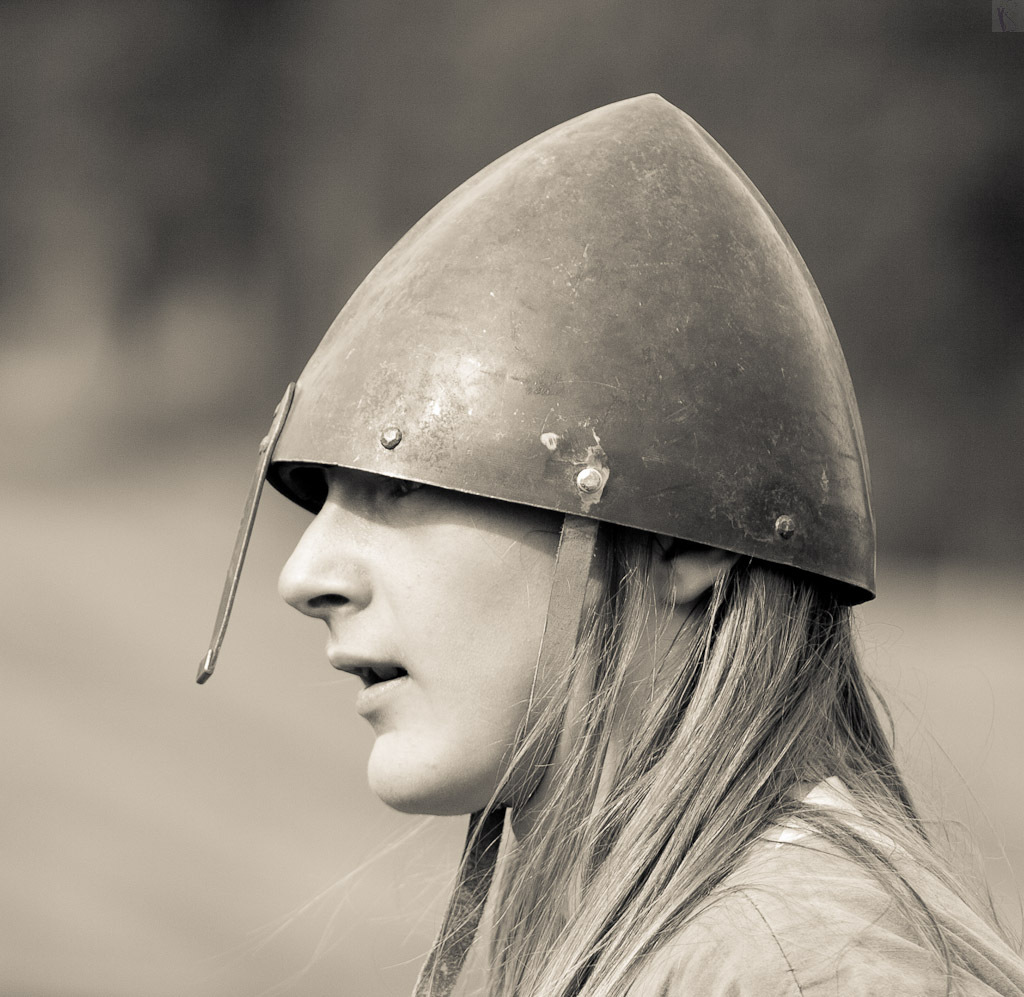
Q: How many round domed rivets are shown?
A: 3